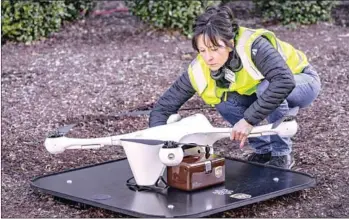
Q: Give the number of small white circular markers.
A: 3